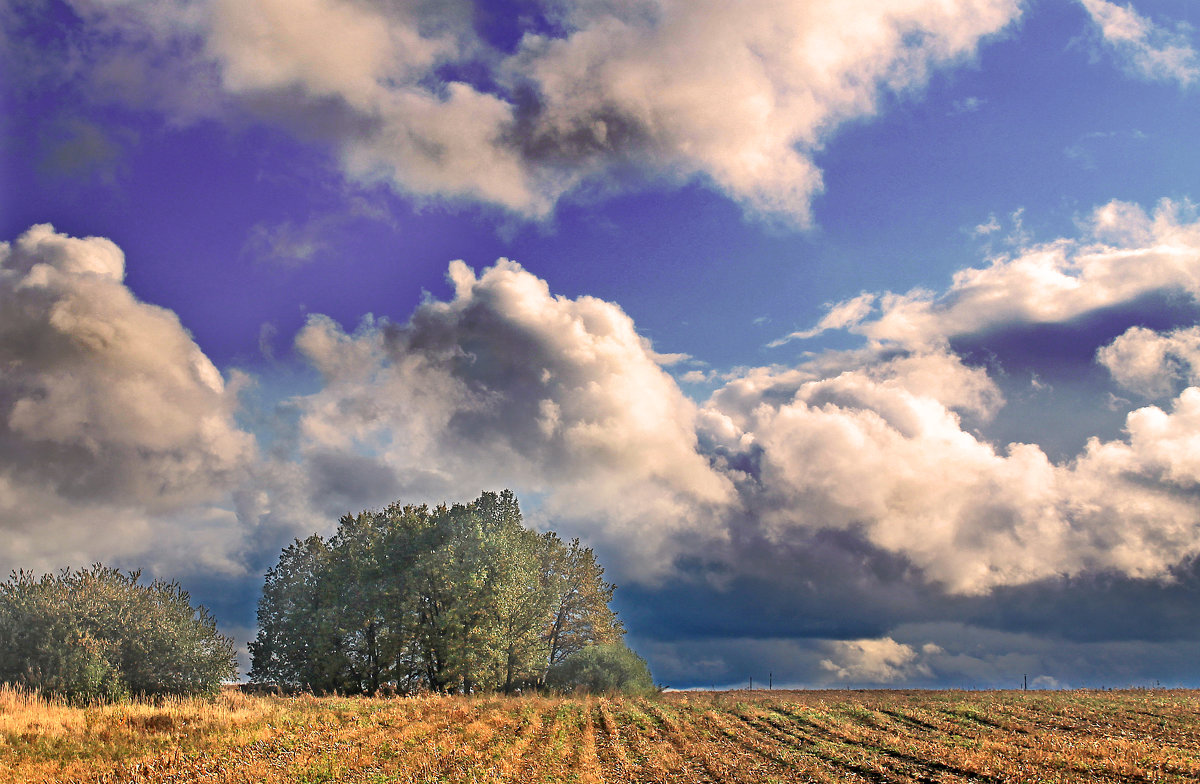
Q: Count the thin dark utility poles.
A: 3